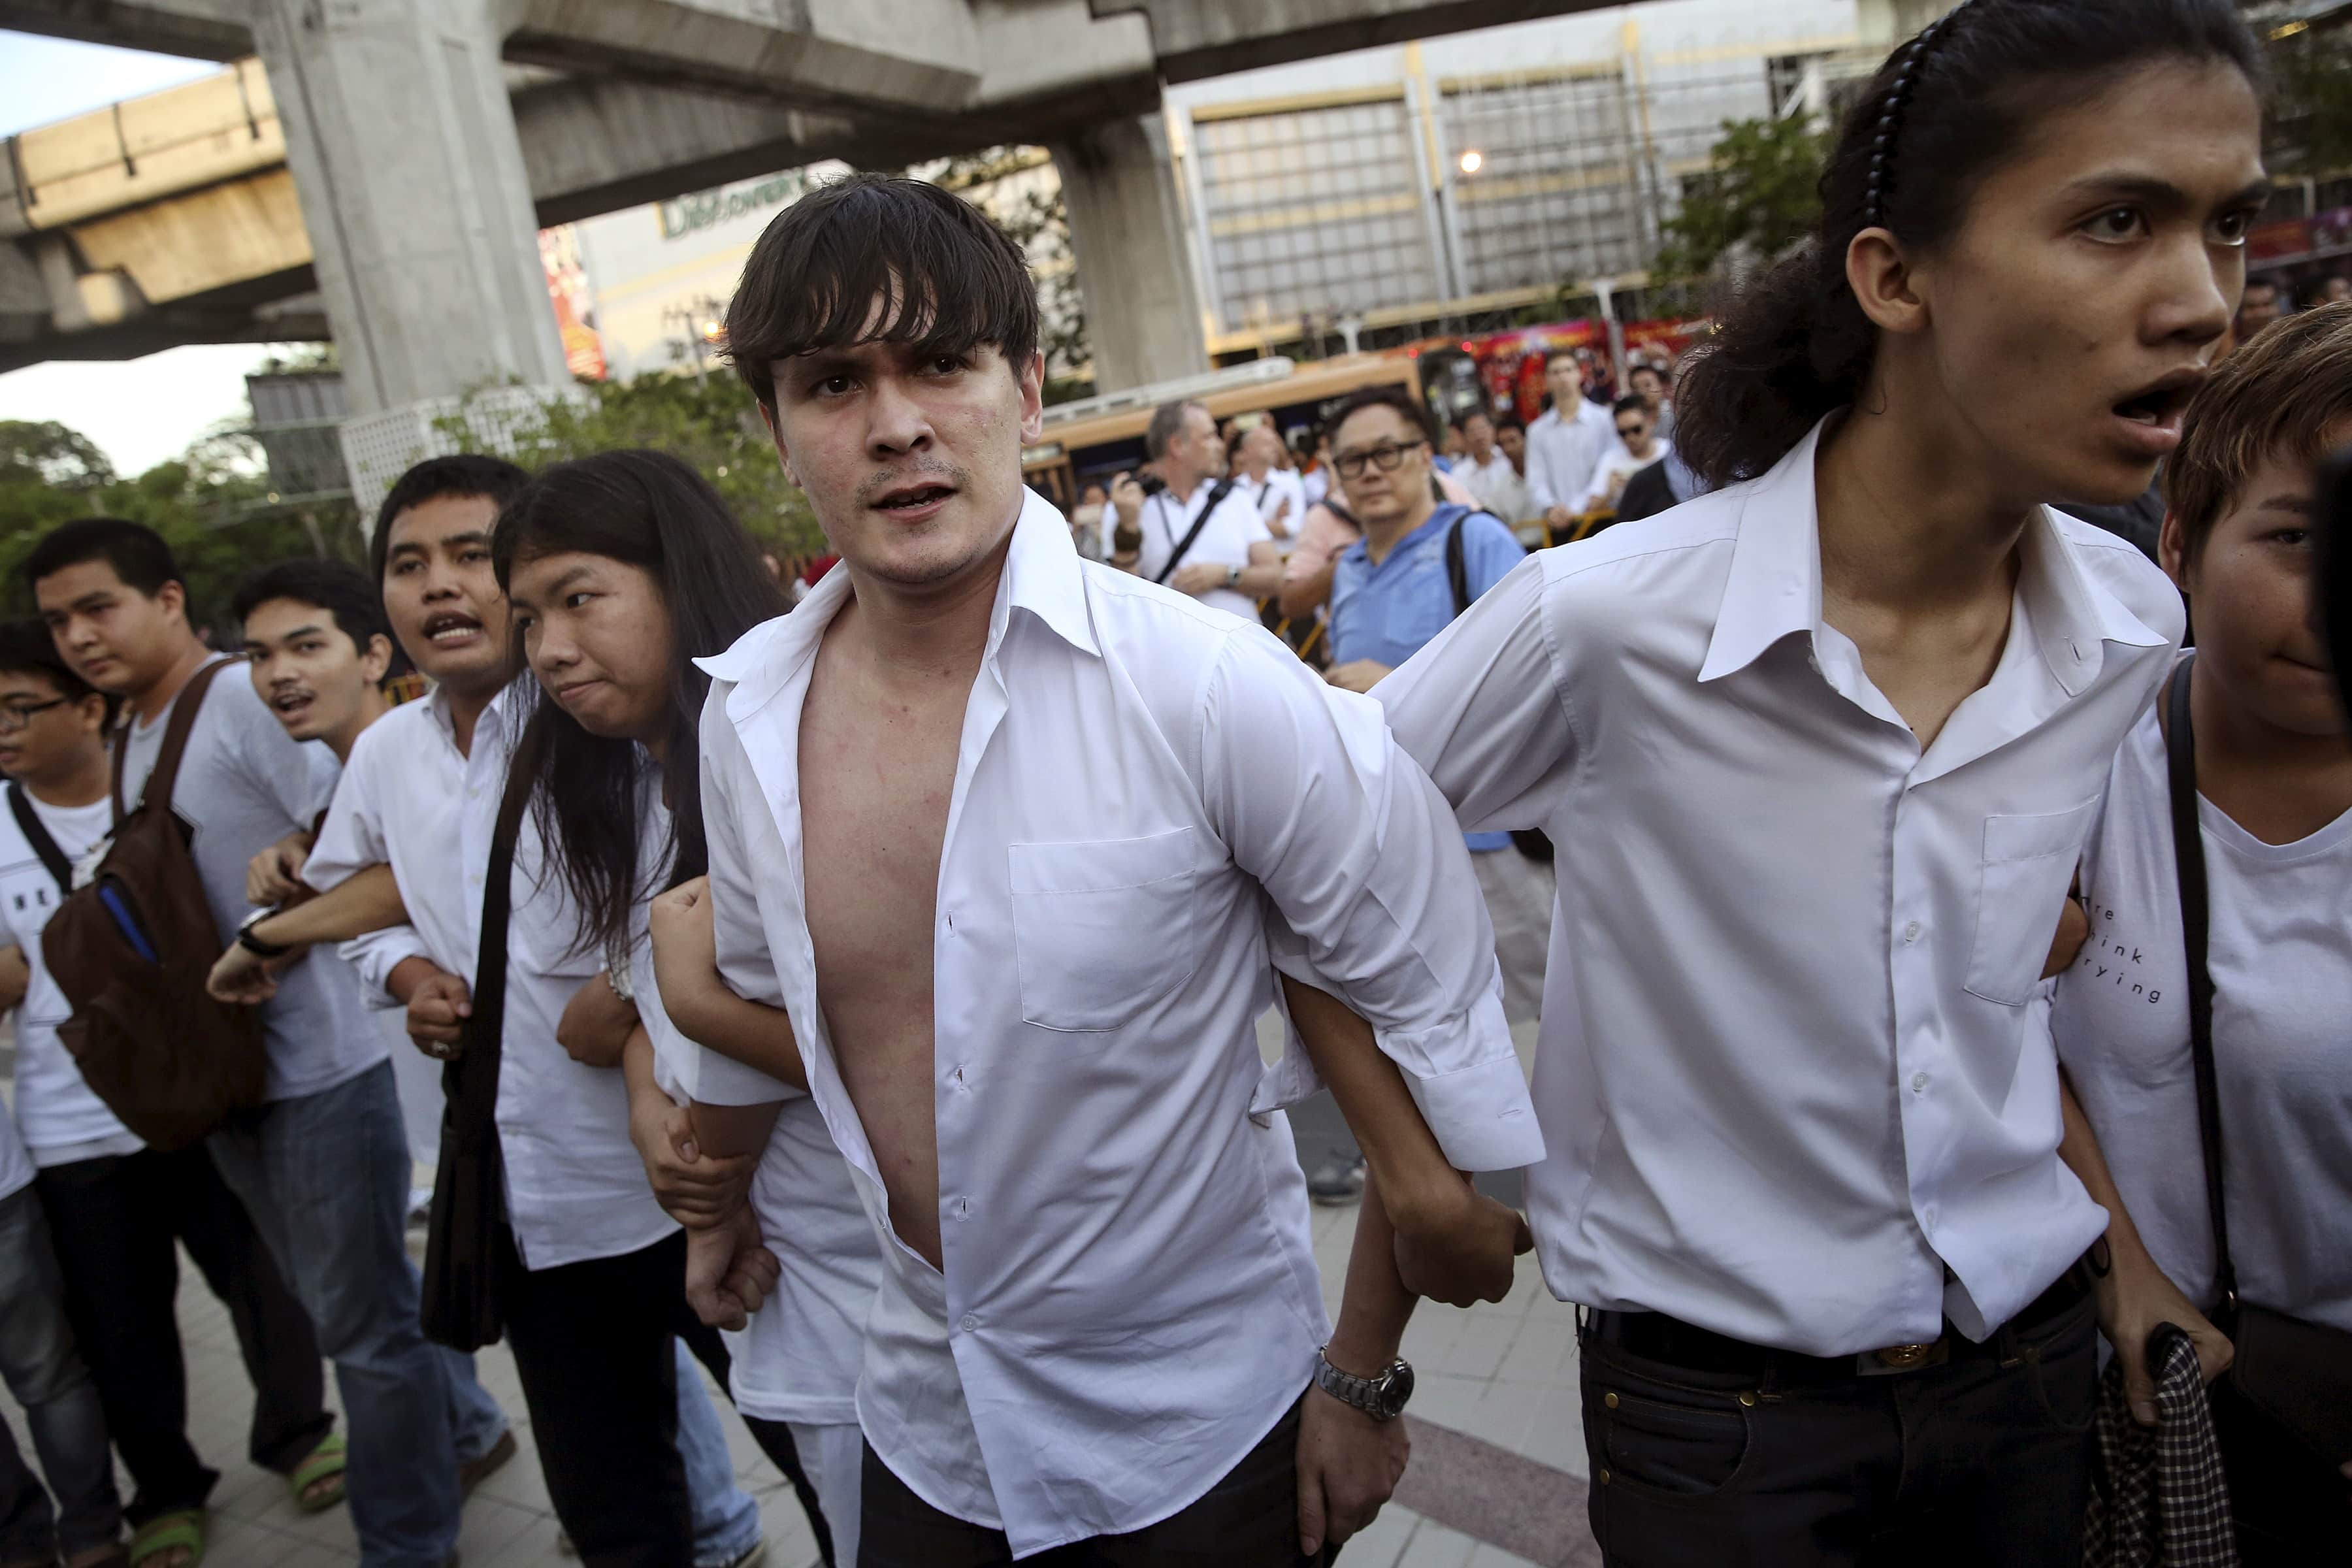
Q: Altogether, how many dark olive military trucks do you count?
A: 0